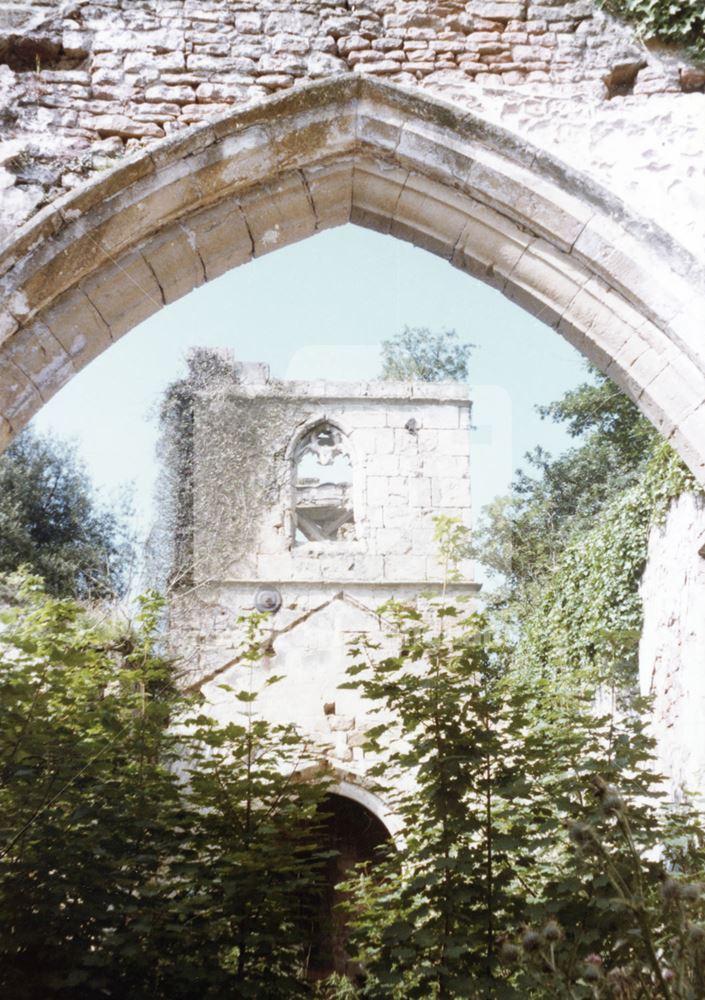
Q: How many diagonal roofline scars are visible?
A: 2